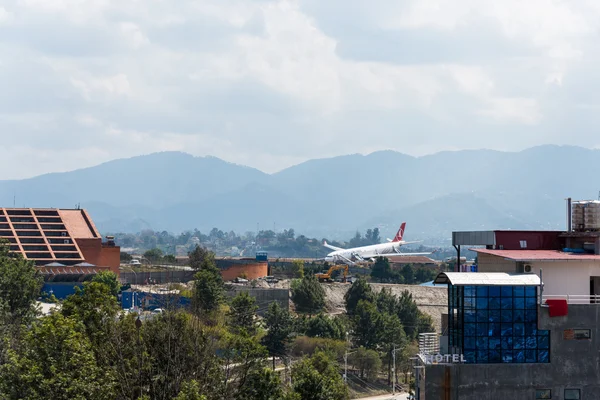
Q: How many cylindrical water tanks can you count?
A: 2